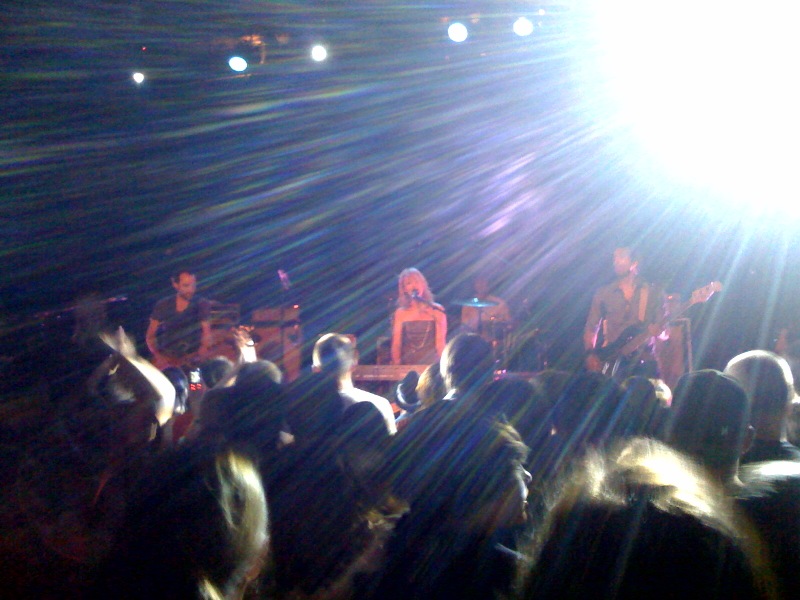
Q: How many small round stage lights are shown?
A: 5